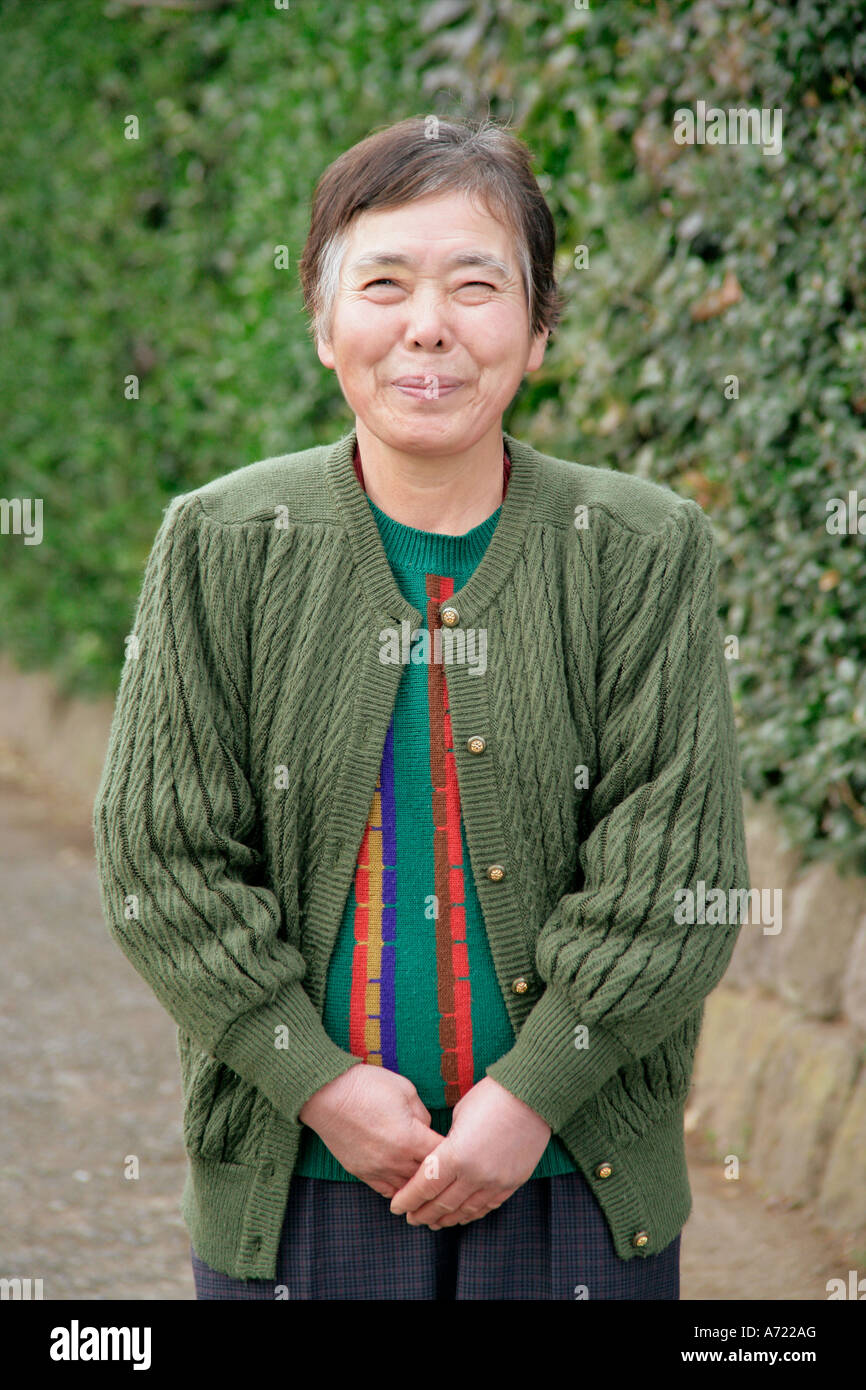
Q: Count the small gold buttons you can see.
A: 6